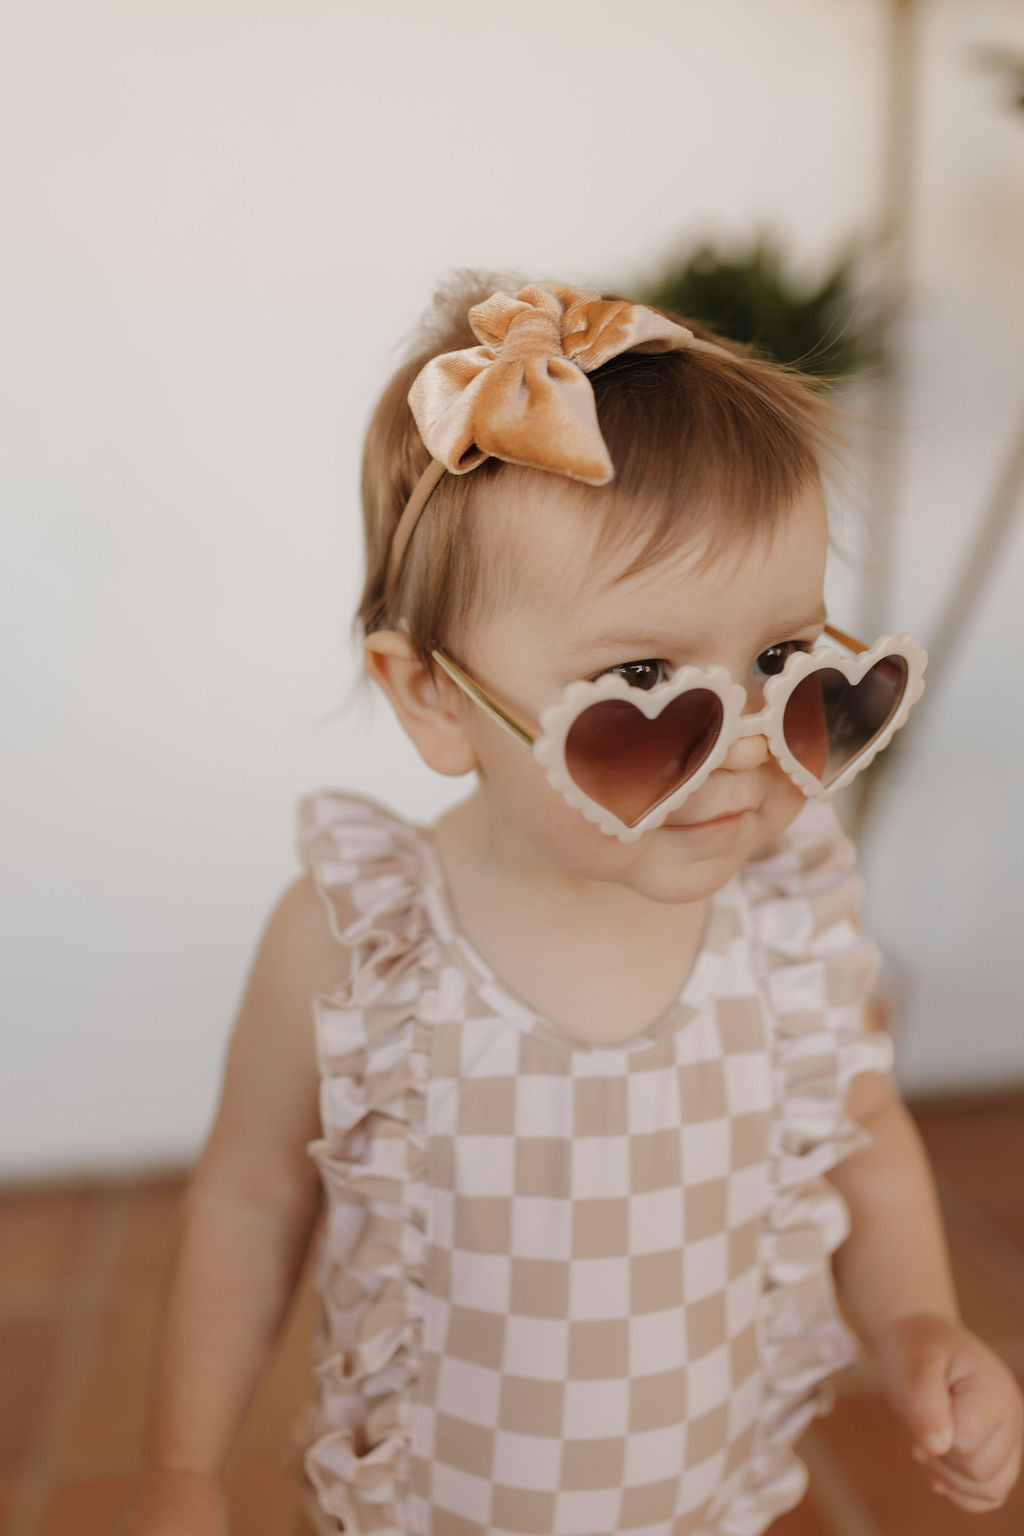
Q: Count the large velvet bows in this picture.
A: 1